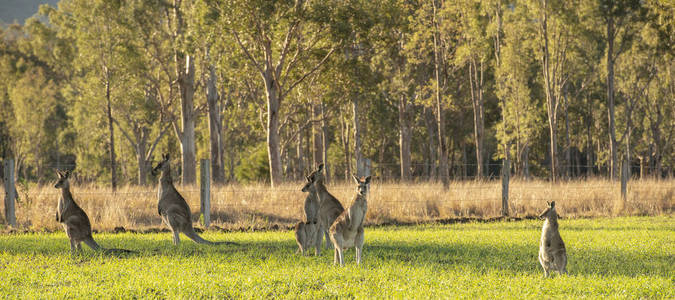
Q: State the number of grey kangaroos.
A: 6